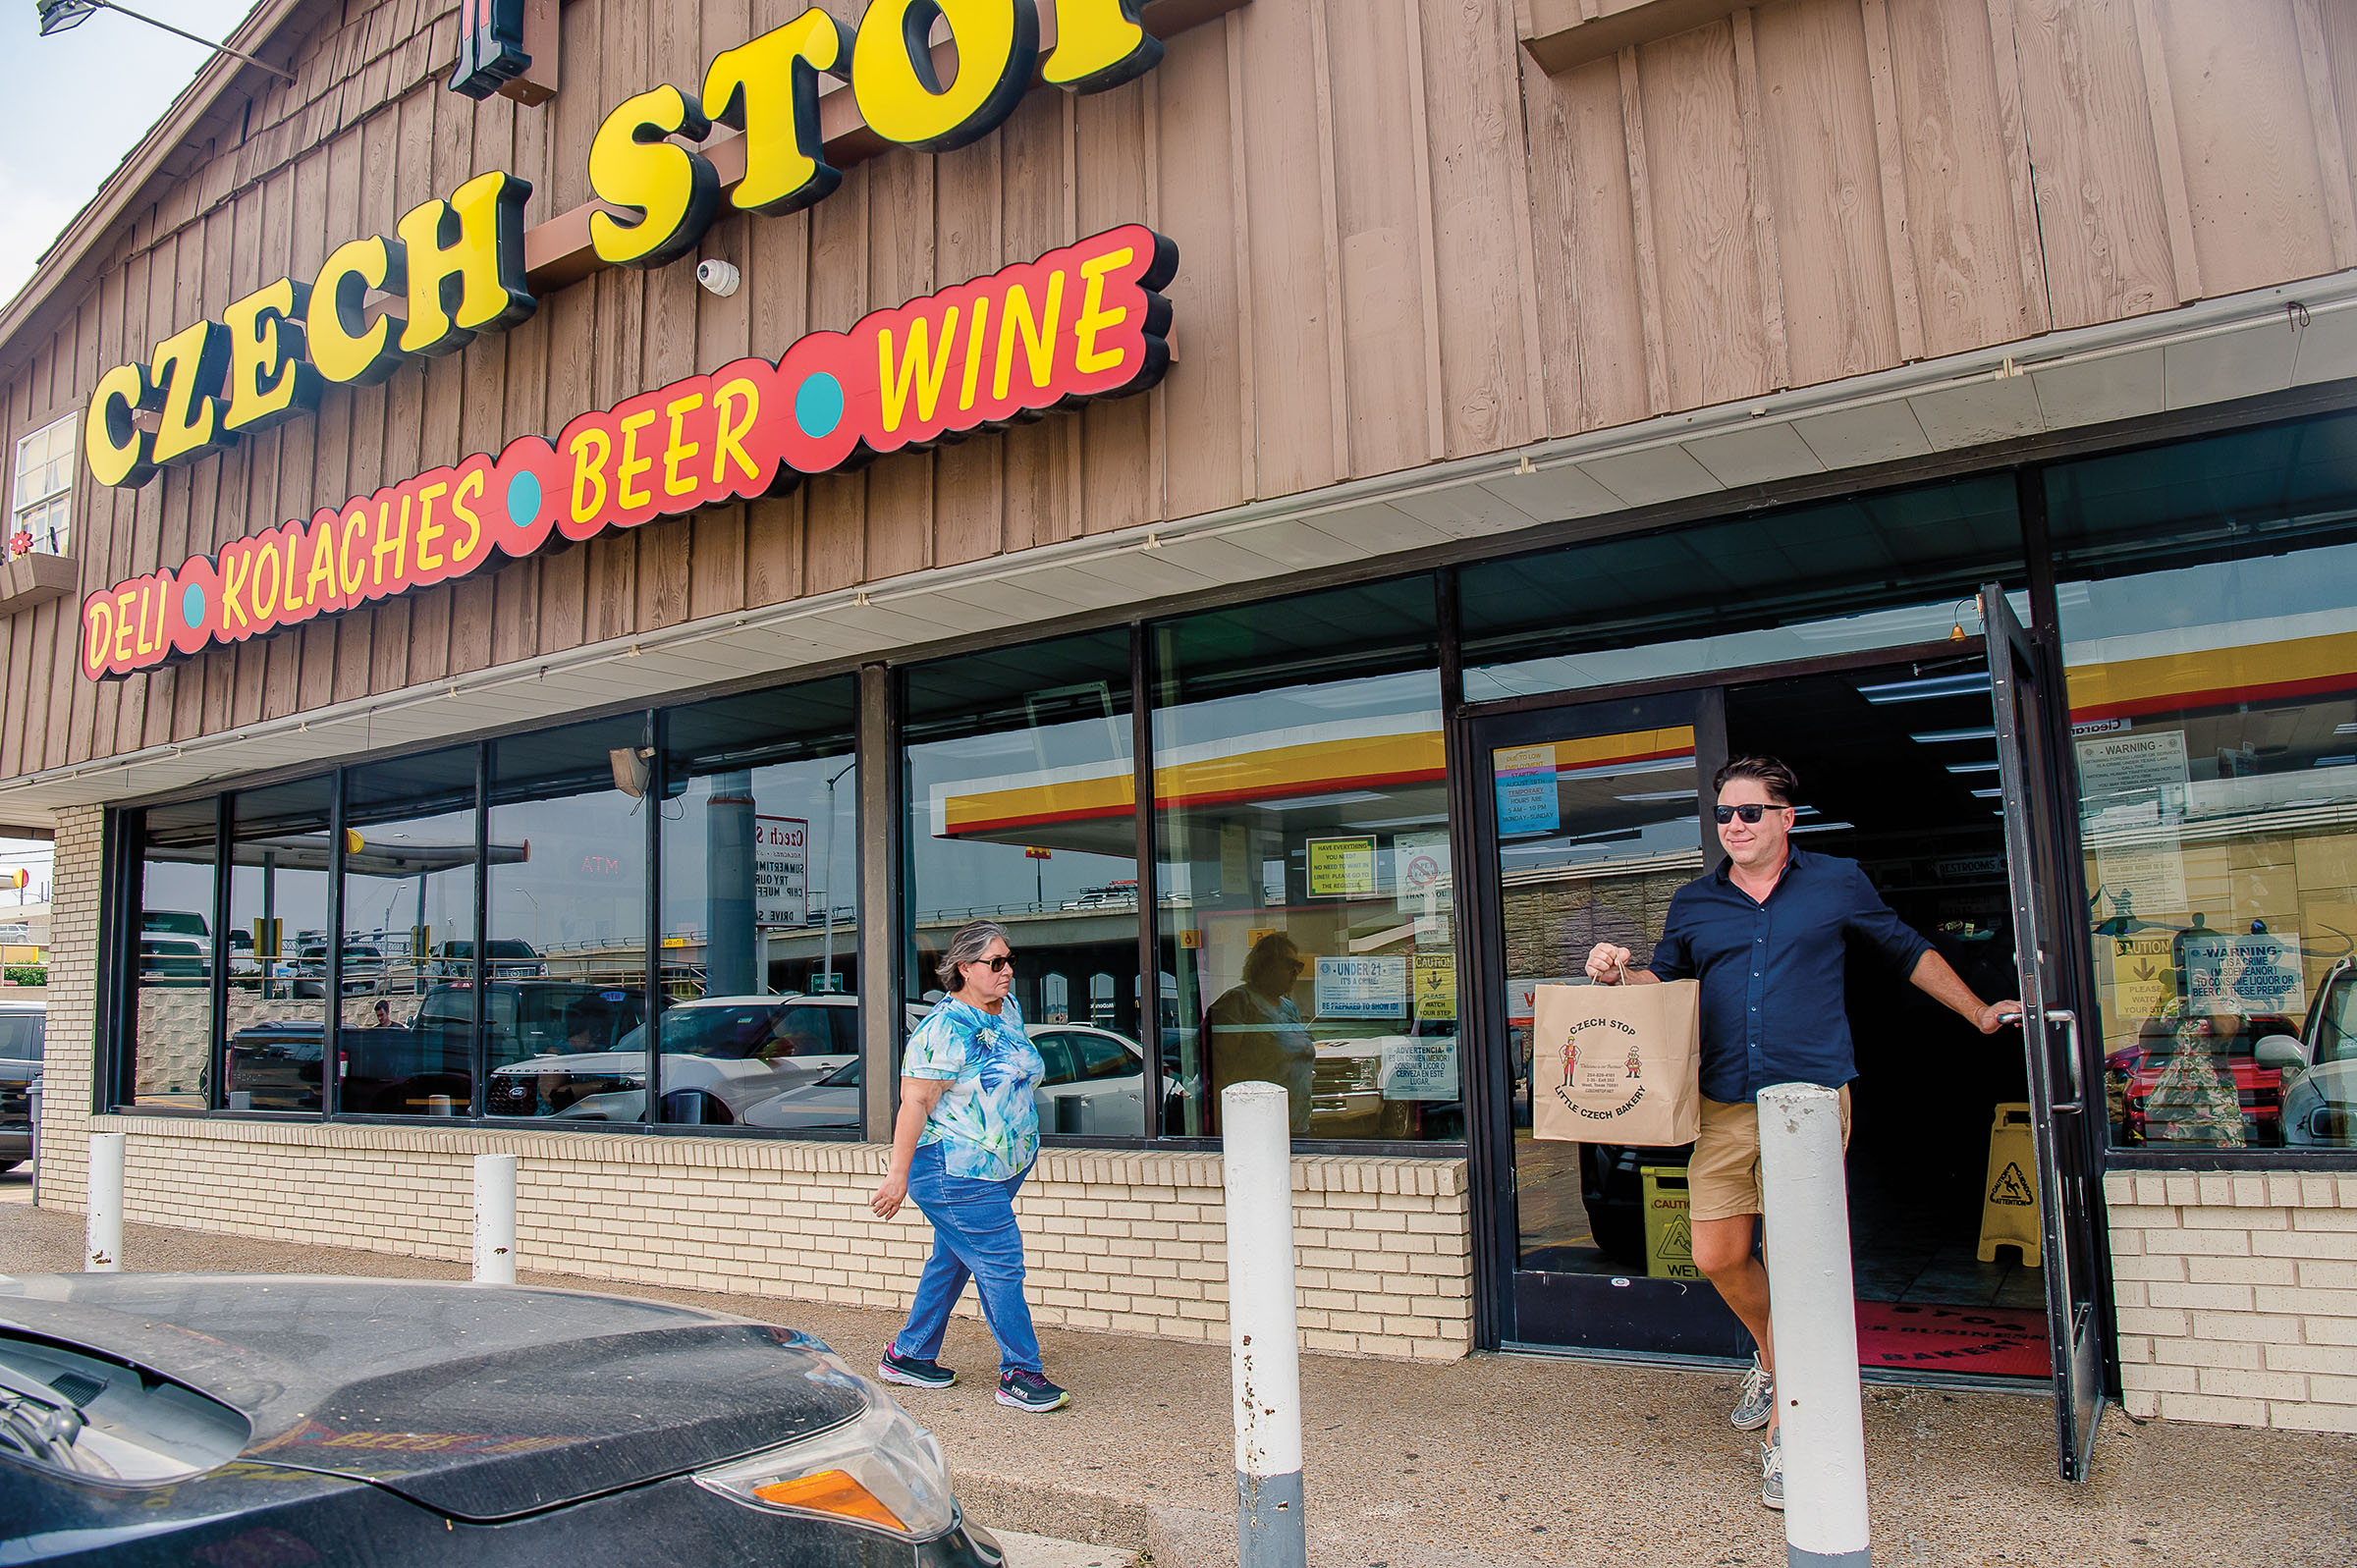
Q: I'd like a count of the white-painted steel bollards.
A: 4